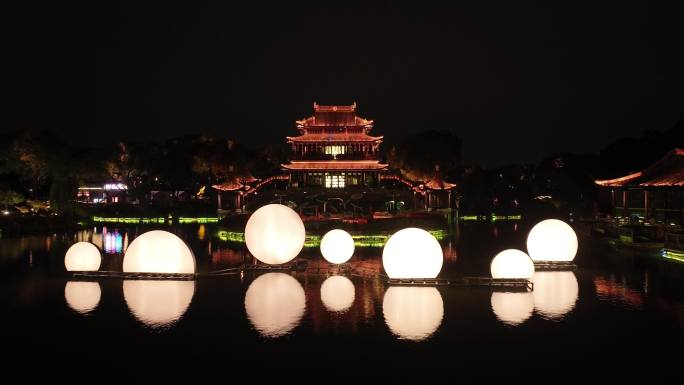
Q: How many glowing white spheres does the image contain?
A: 7